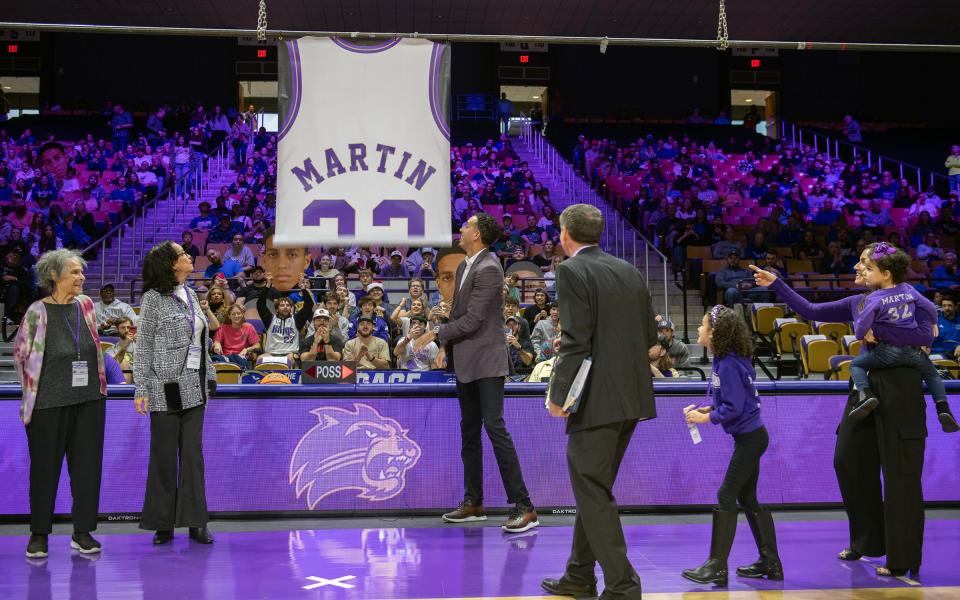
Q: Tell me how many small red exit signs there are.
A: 4